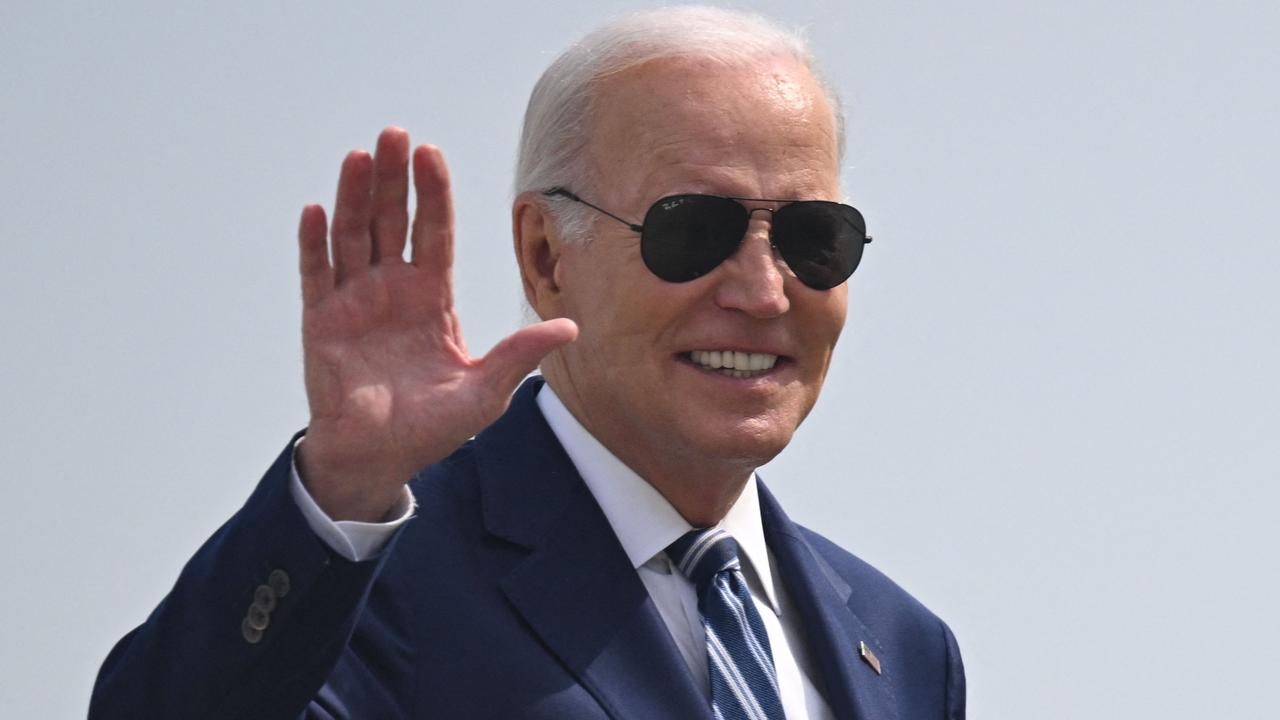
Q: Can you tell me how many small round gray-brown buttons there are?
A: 4